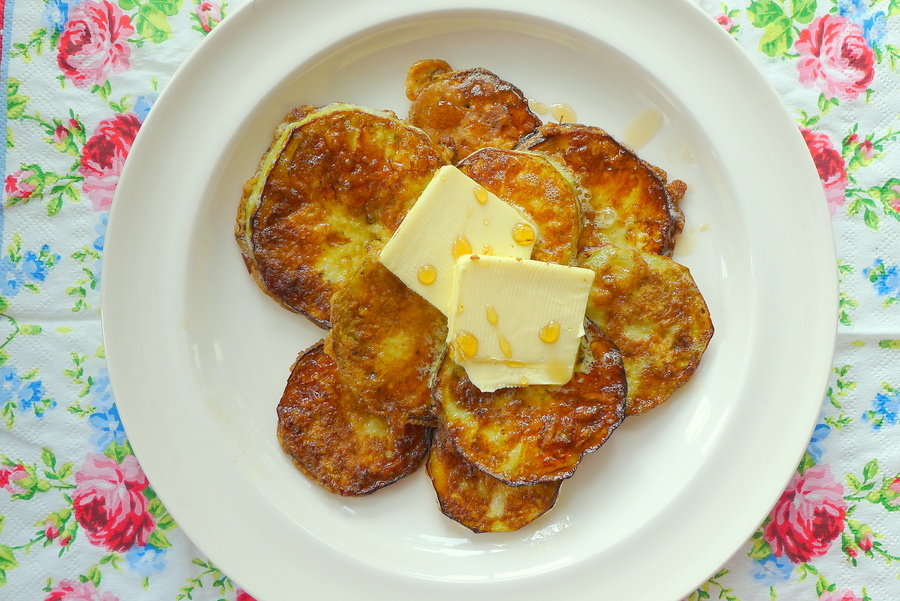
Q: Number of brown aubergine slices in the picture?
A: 9